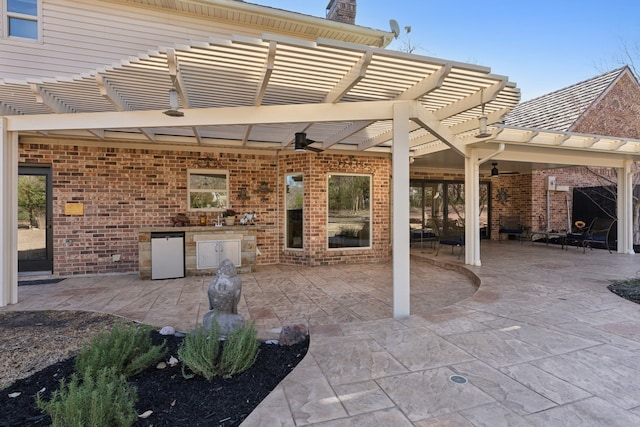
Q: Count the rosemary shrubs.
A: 3